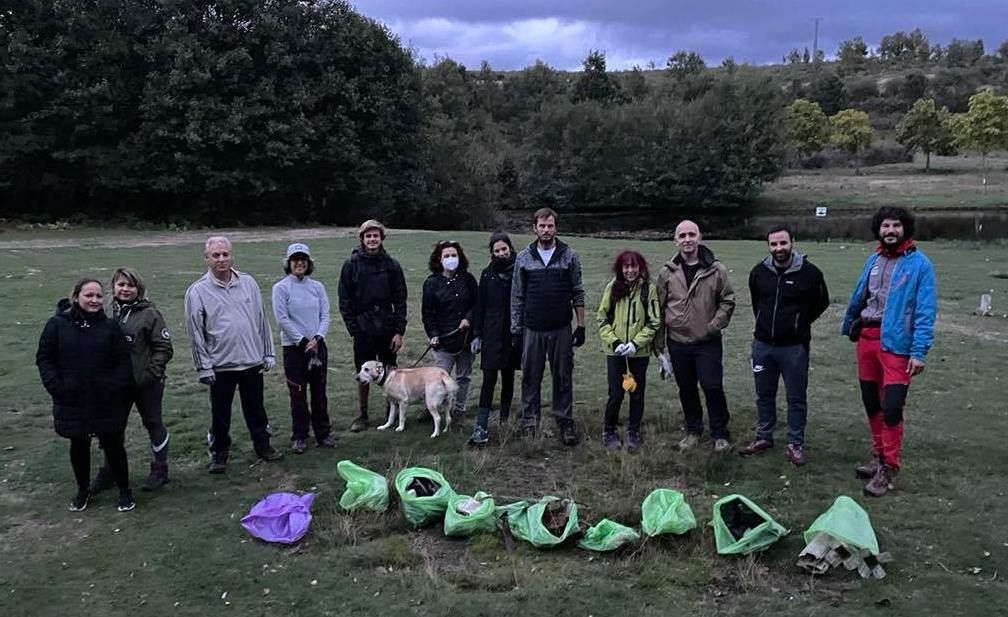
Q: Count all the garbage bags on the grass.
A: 9